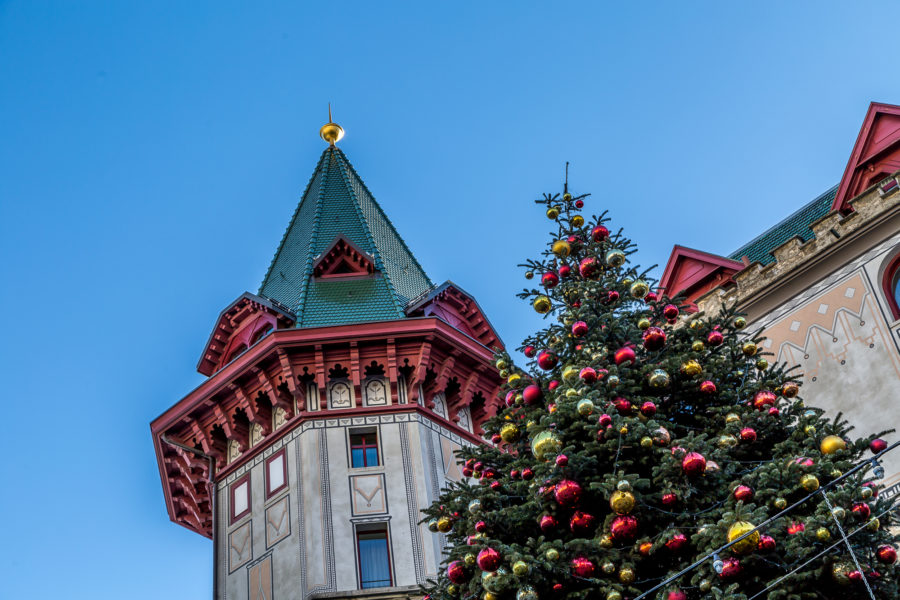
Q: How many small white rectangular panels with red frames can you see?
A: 2